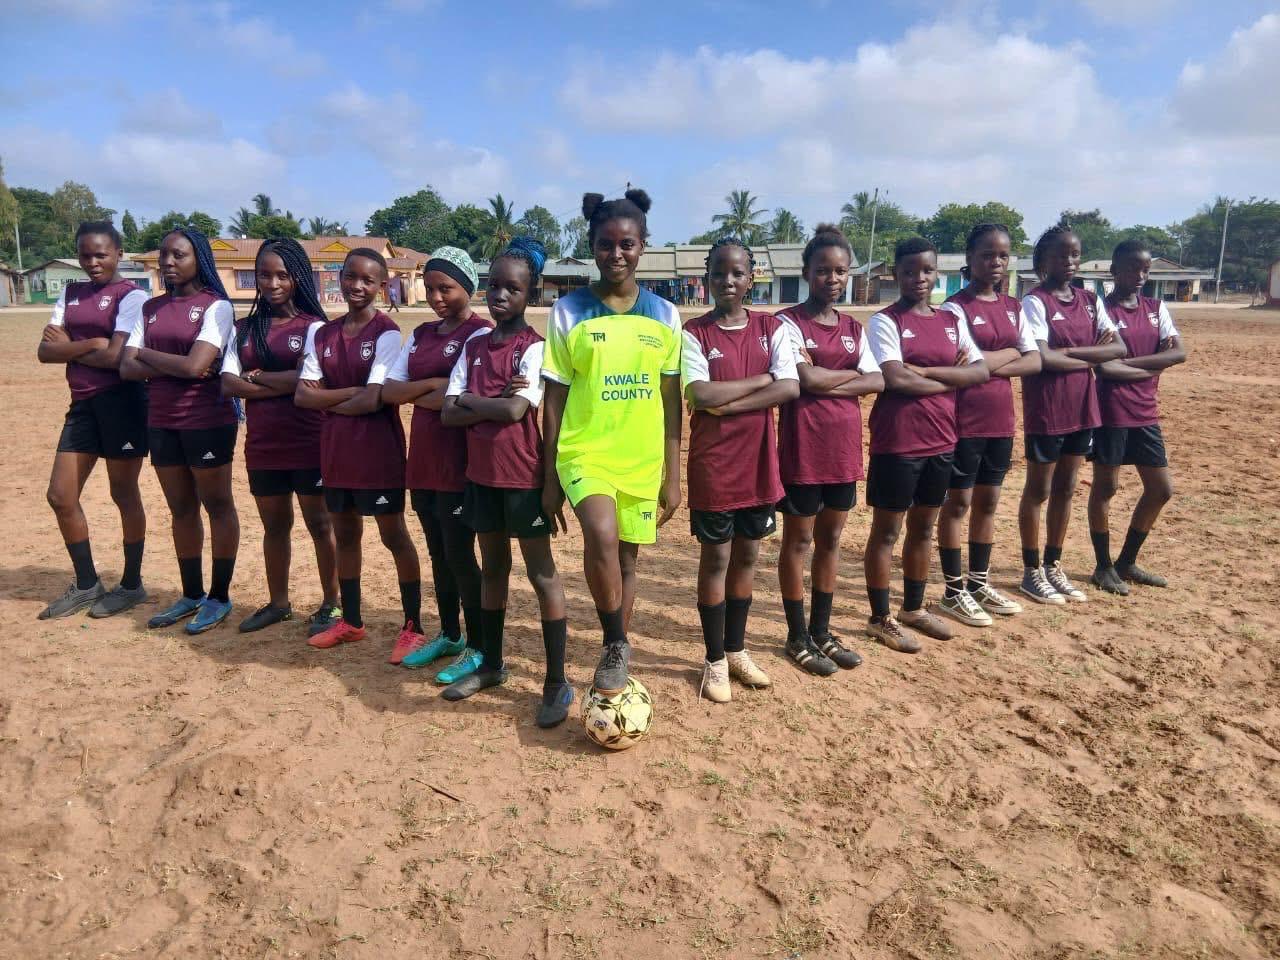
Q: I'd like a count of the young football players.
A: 13